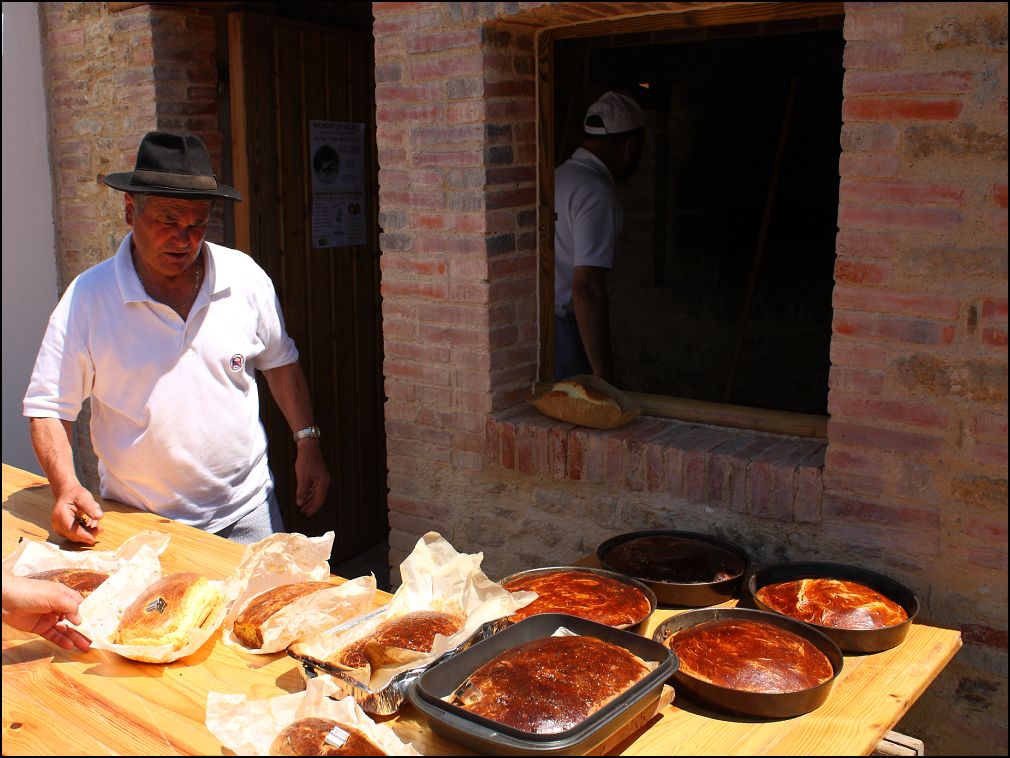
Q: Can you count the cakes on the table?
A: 10